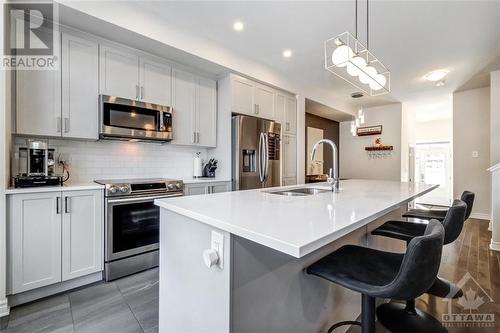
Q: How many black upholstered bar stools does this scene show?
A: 3